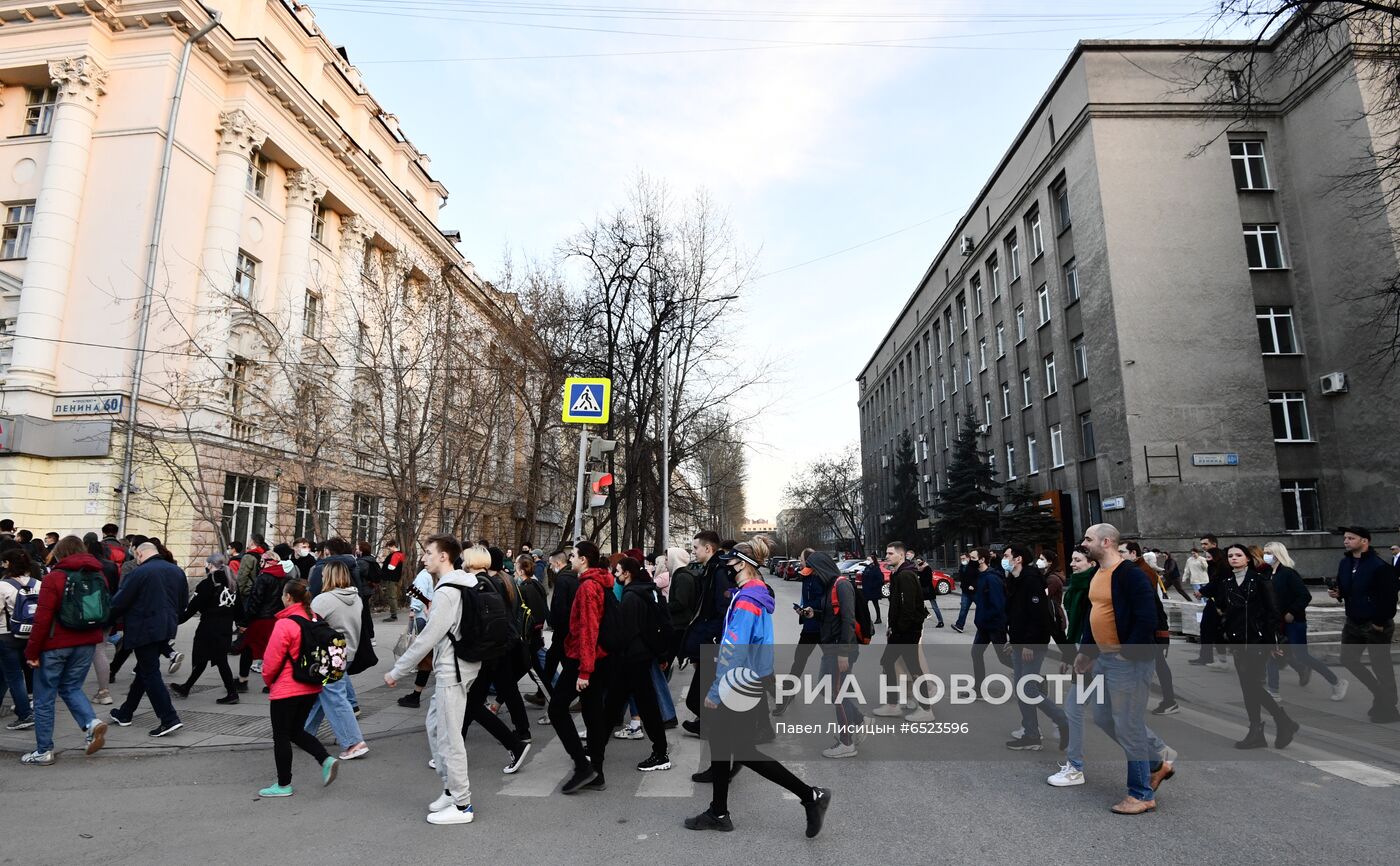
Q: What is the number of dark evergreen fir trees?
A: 3